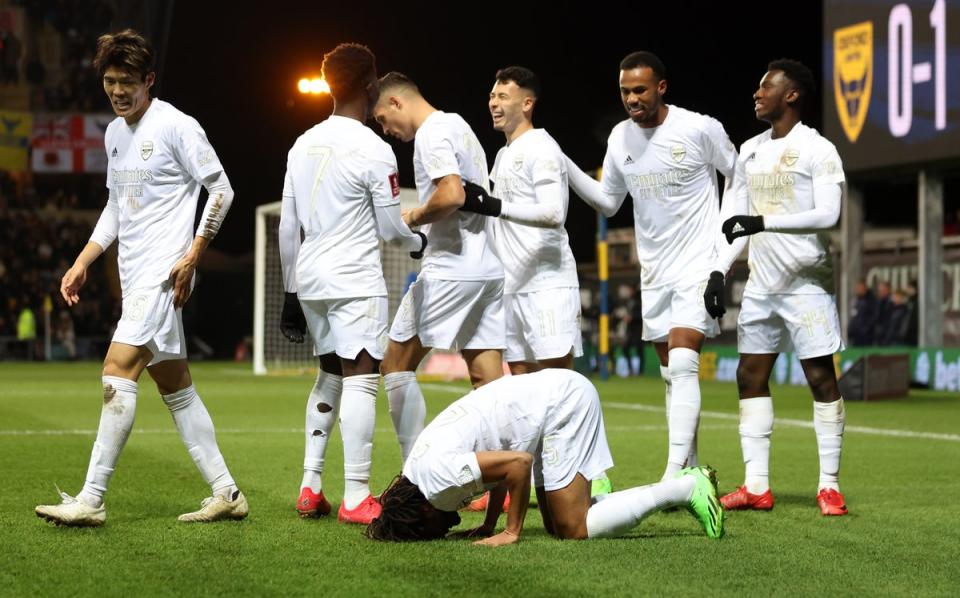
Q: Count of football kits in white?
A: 7